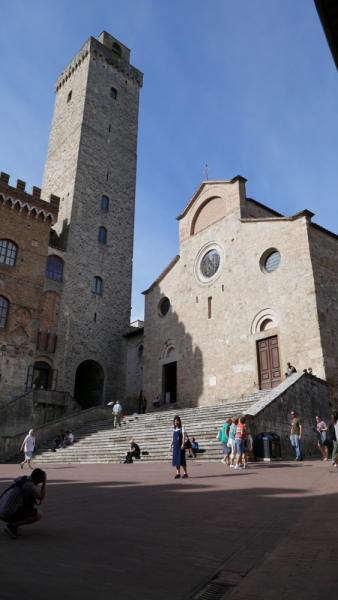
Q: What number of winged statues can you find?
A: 0